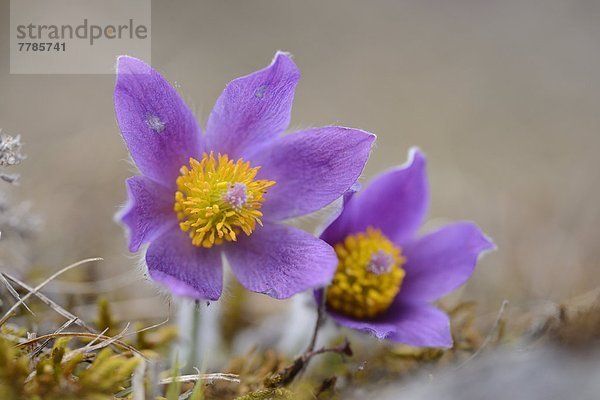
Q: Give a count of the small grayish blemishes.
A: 2